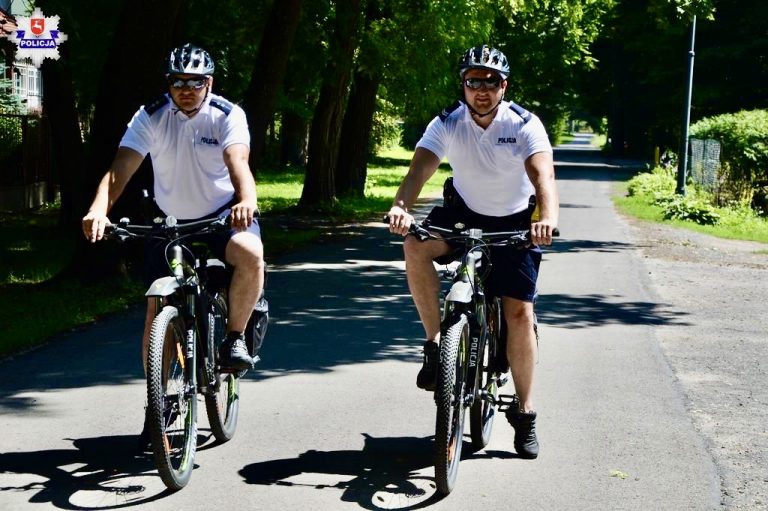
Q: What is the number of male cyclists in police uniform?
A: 2